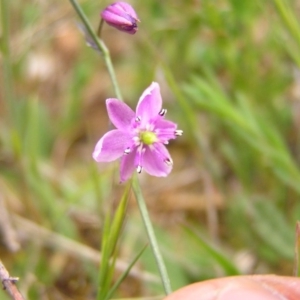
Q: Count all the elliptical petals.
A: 6